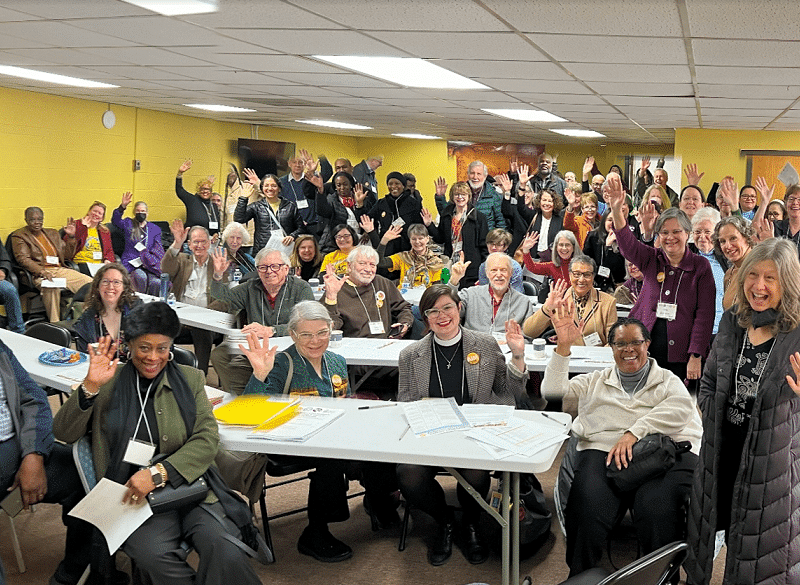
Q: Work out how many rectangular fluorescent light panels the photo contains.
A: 8